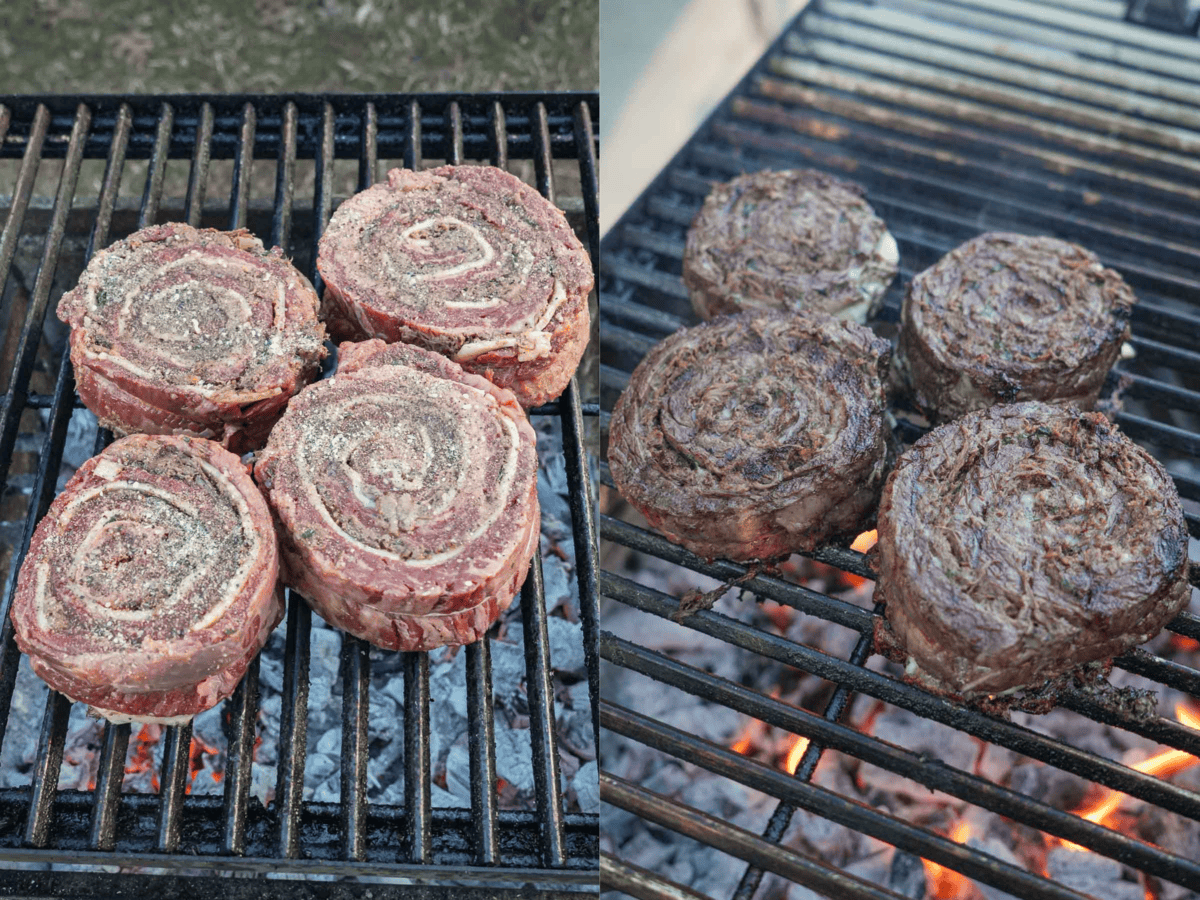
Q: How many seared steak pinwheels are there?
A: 4